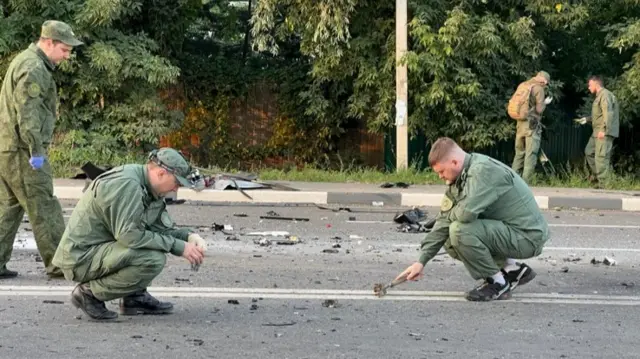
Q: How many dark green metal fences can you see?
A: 1